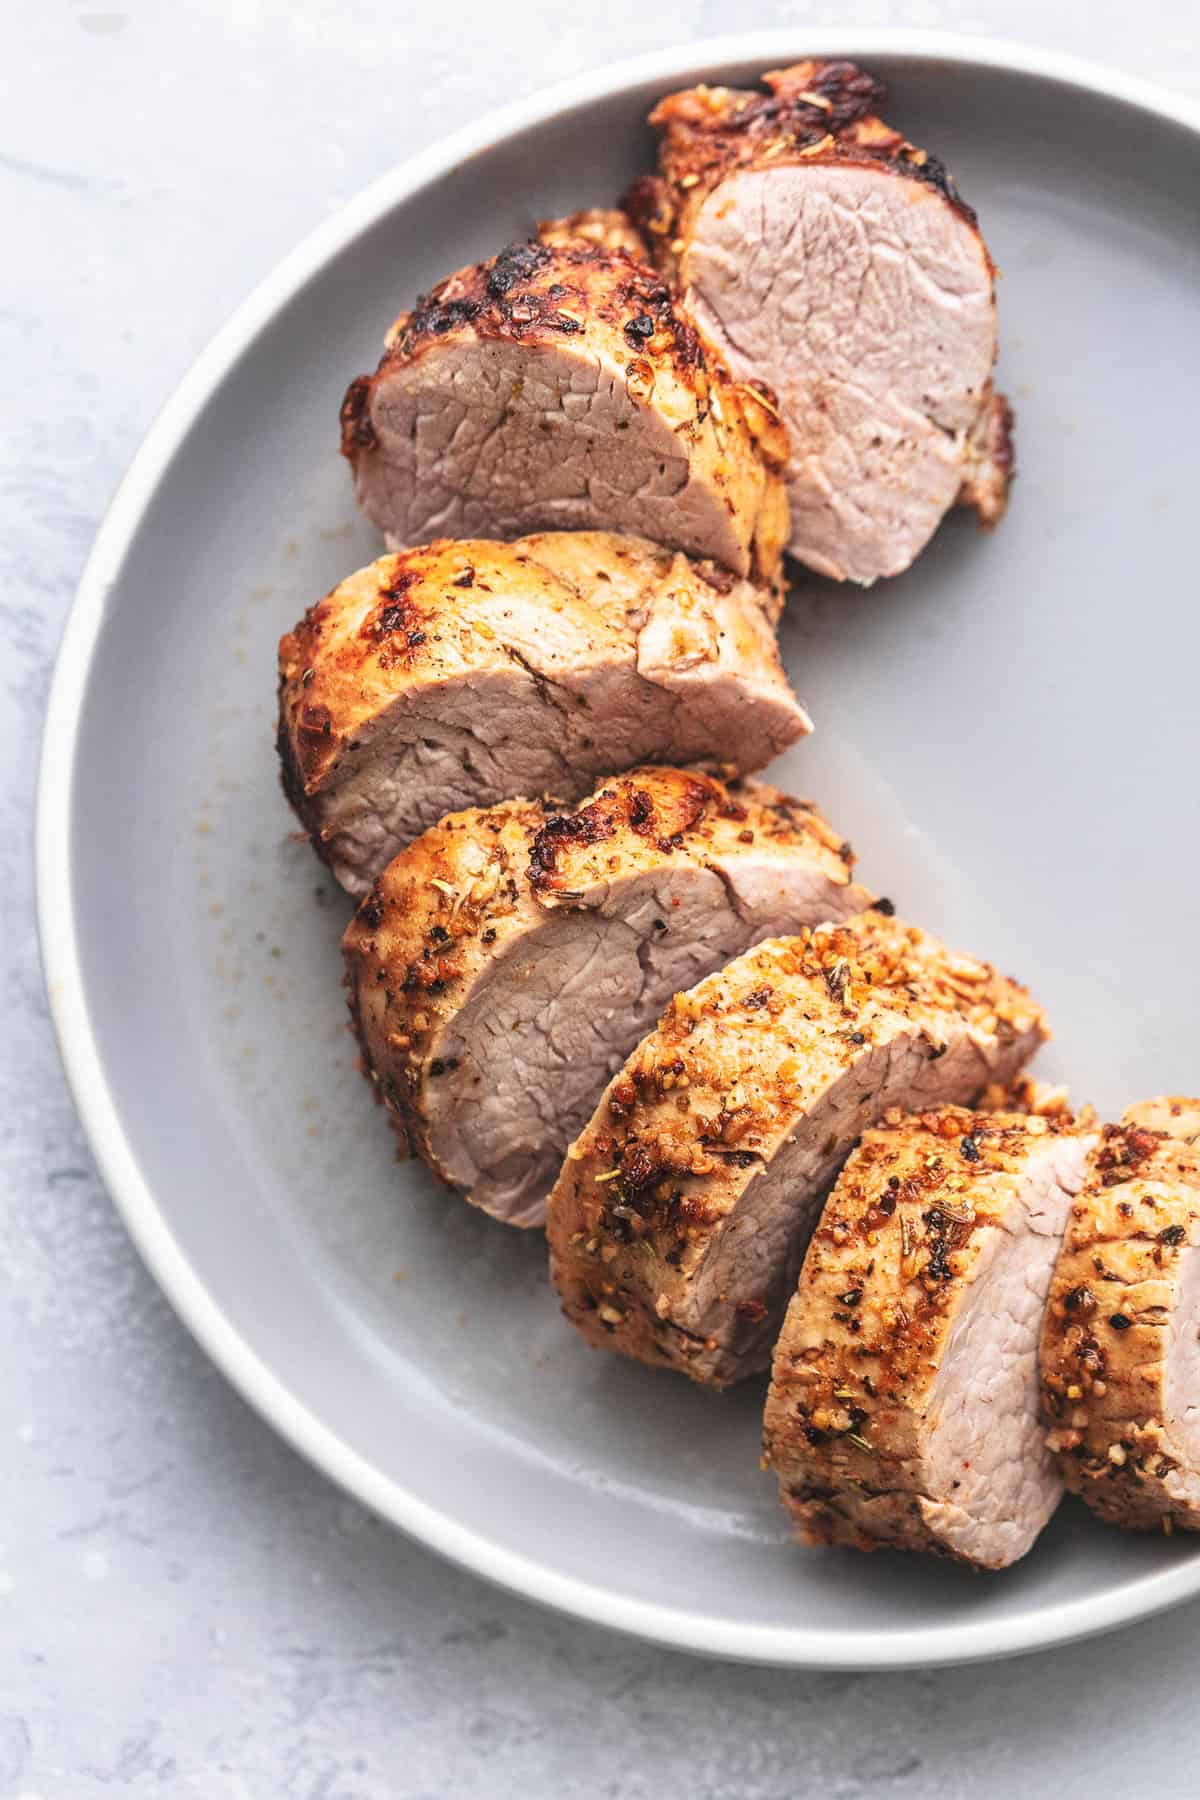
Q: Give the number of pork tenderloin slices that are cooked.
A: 7